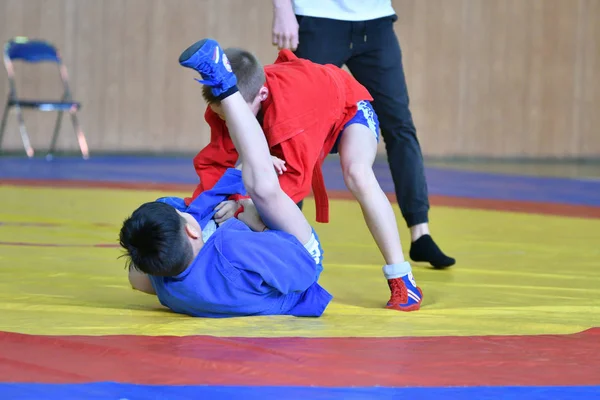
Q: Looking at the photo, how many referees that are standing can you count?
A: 1